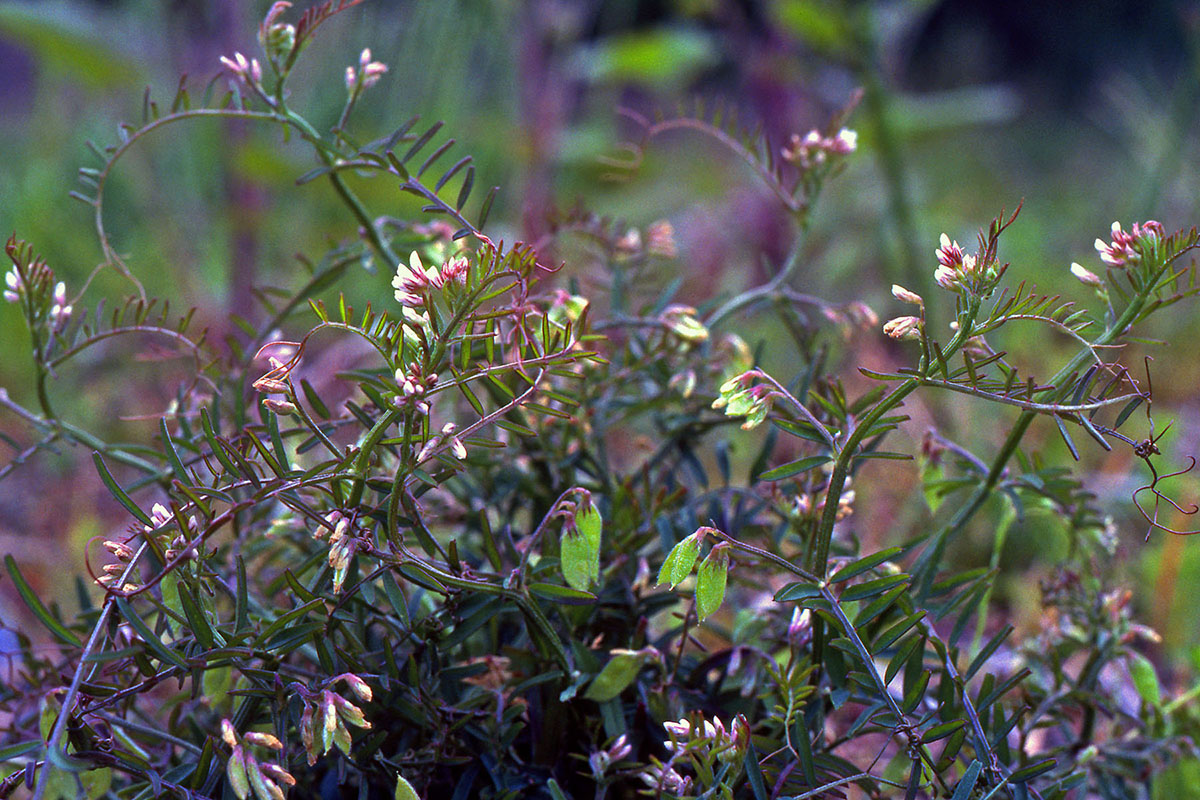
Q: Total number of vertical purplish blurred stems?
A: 3